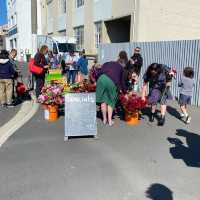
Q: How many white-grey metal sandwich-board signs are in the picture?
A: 1